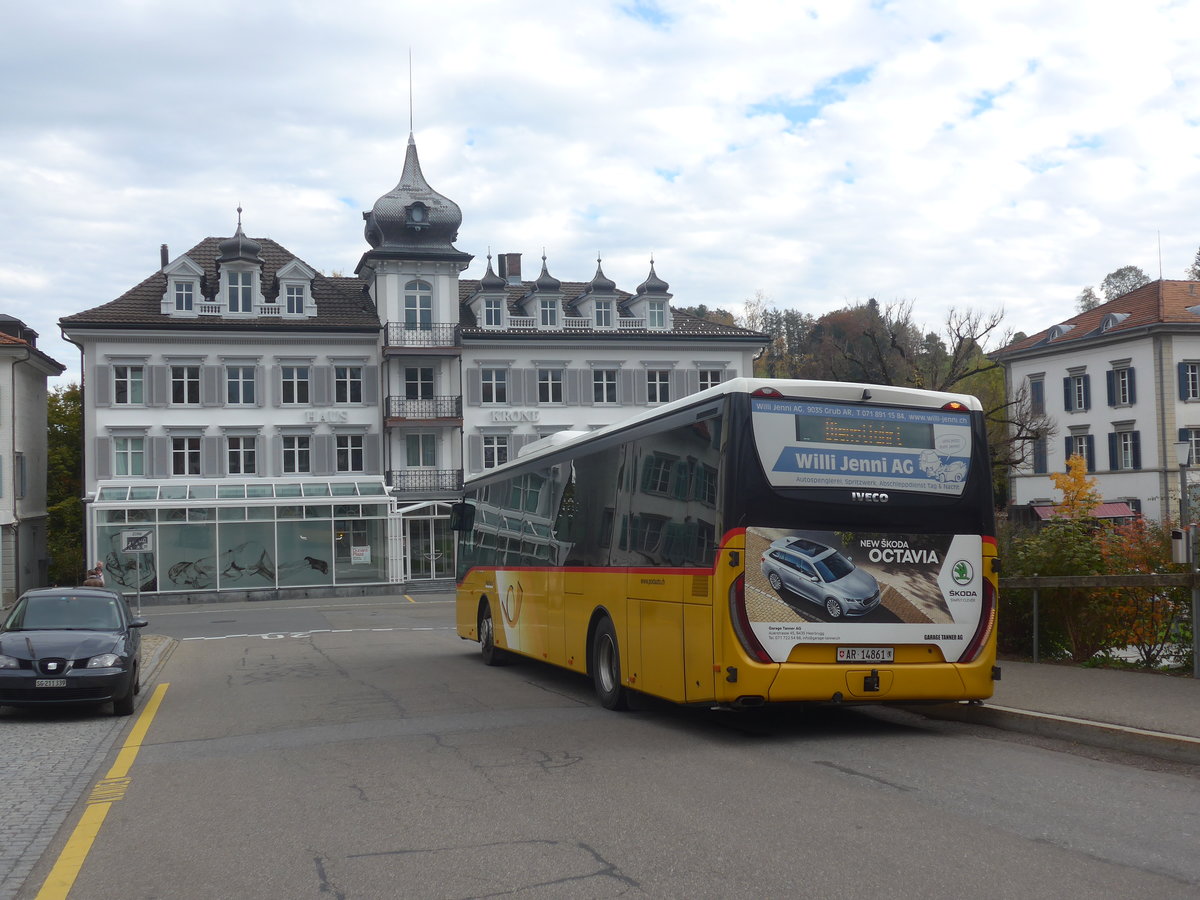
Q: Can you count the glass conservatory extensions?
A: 1